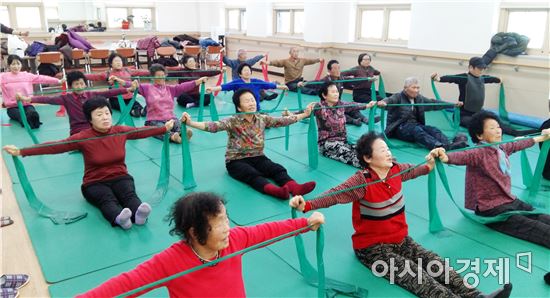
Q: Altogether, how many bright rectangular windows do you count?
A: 6